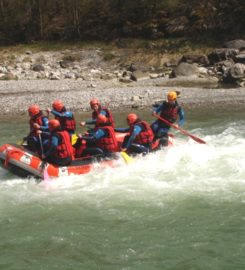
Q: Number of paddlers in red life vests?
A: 7